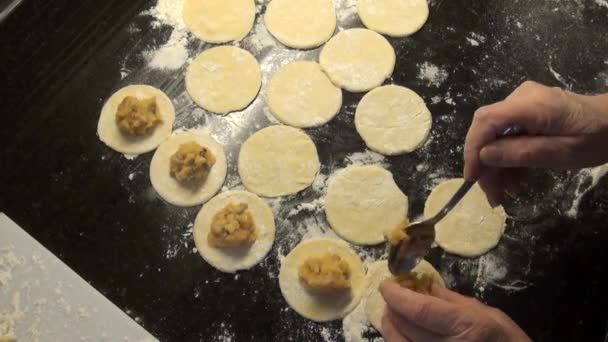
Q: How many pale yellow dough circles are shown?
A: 15